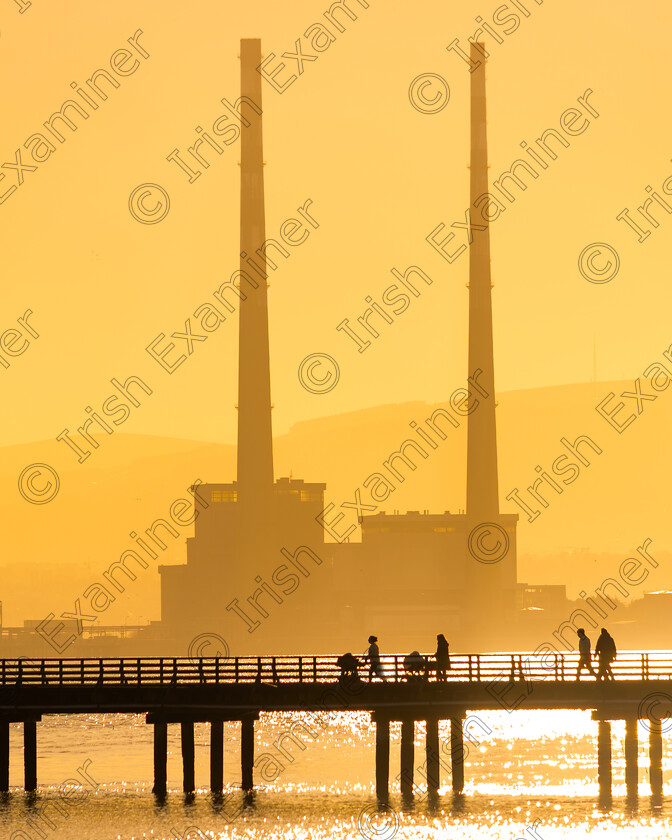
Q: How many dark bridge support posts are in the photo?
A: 13